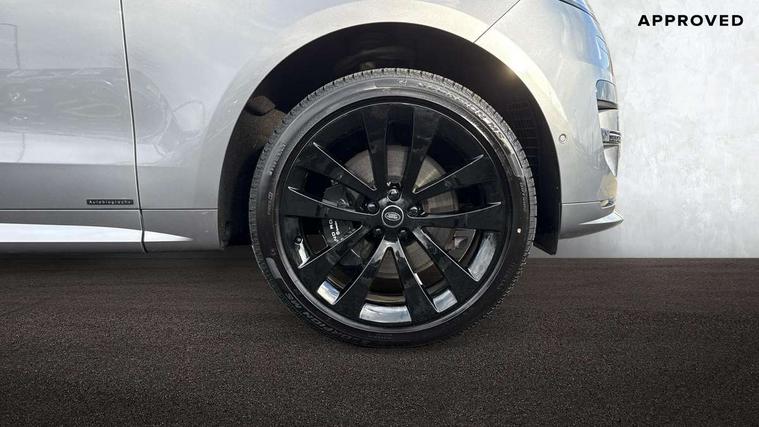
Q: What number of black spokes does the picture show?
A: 10